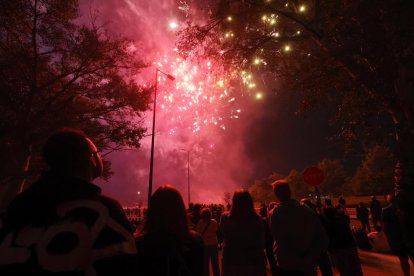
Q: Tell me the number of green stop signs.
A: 0